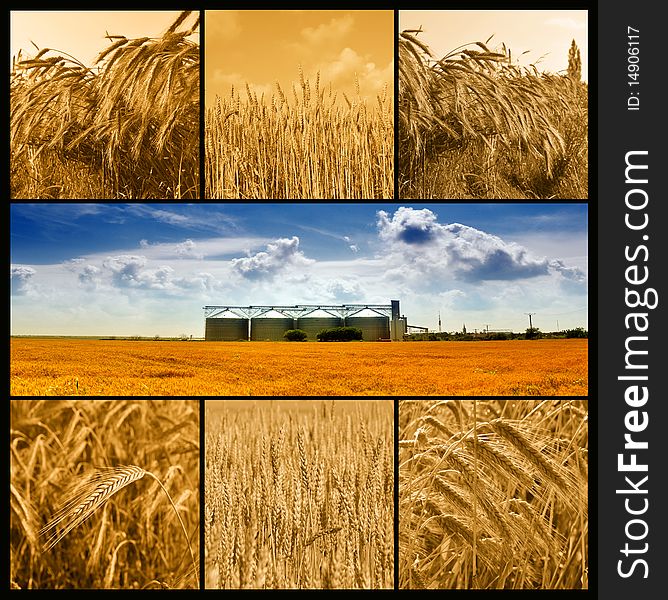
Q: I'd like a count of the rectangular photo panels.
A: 7